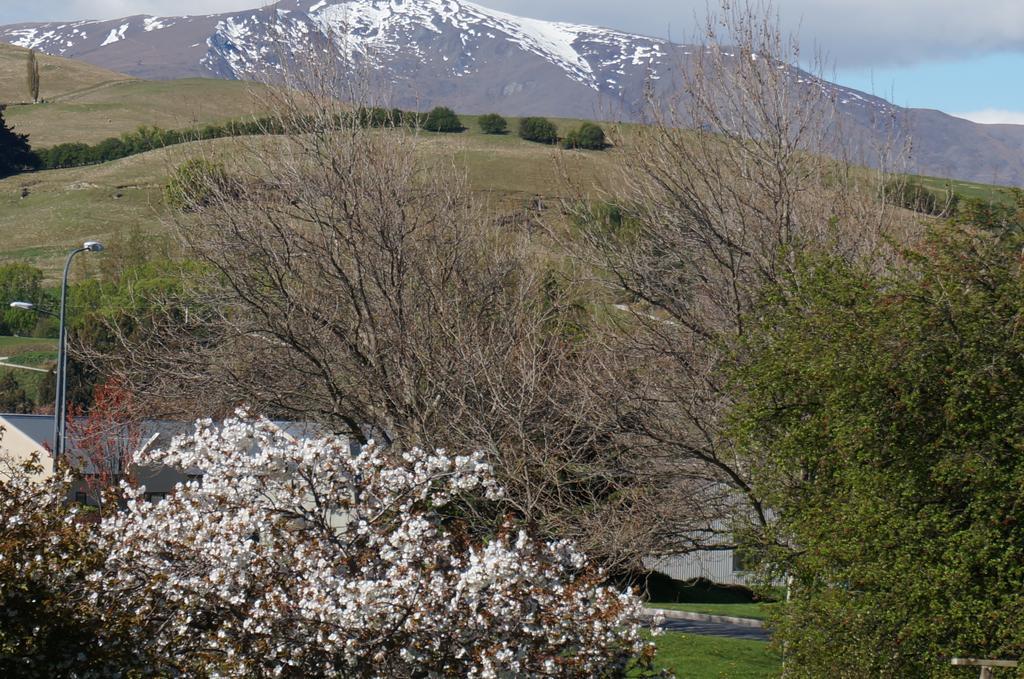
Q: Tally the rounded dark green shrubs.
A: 4